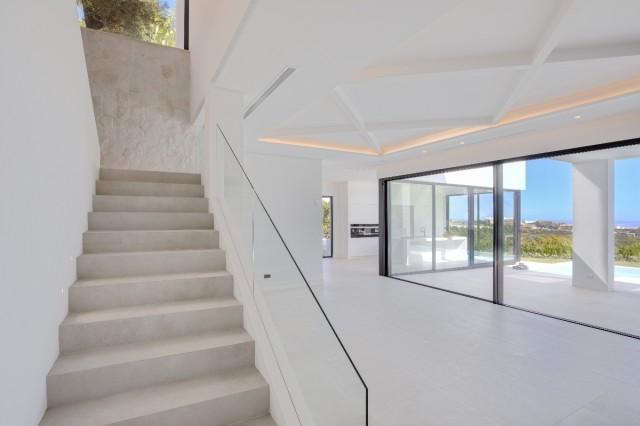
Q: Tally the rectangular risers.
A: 10